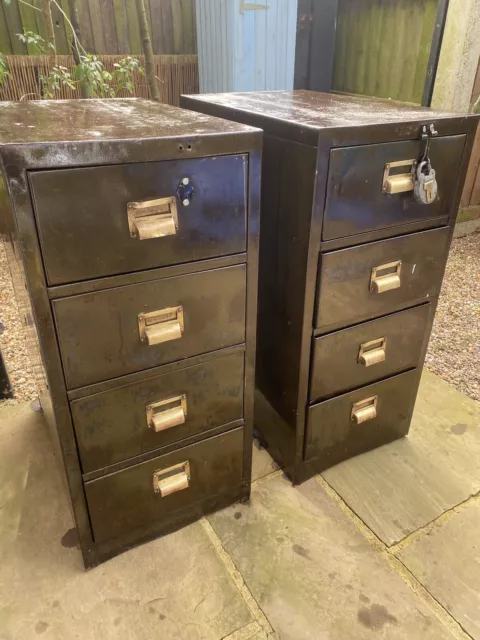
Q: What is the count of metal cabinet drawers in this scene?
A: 8